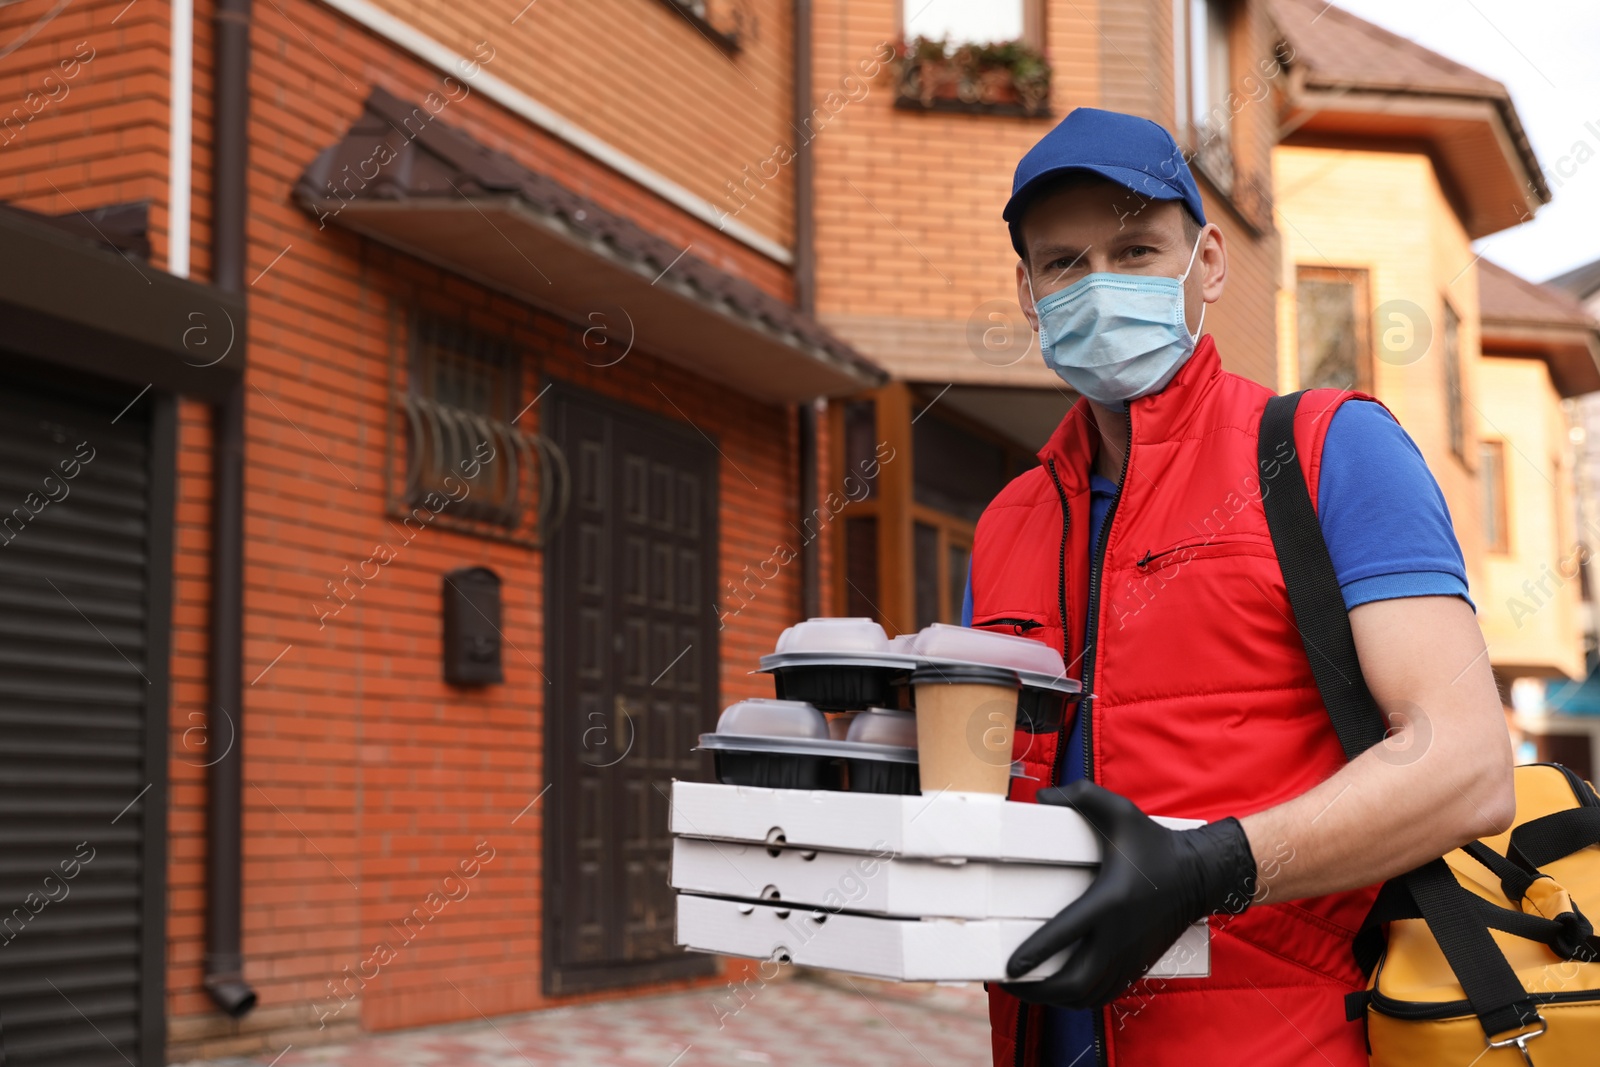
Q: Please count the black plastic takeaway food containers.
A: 2